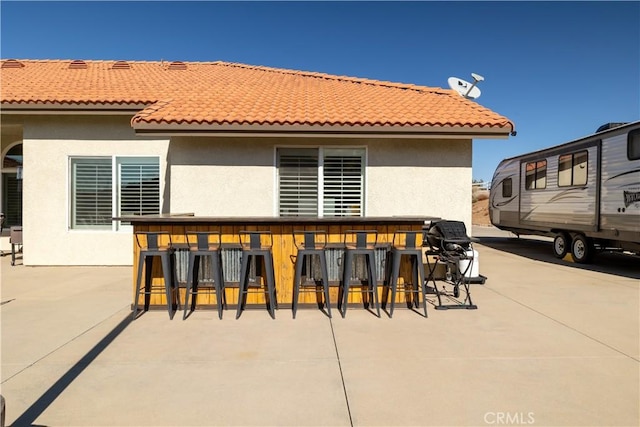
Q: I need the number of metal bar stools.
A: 6